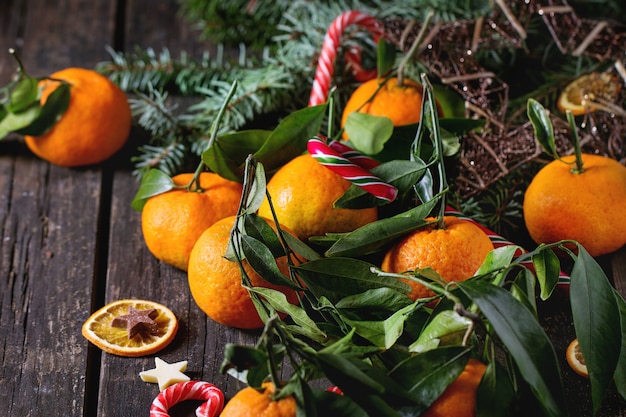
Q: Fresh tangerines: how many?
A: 9